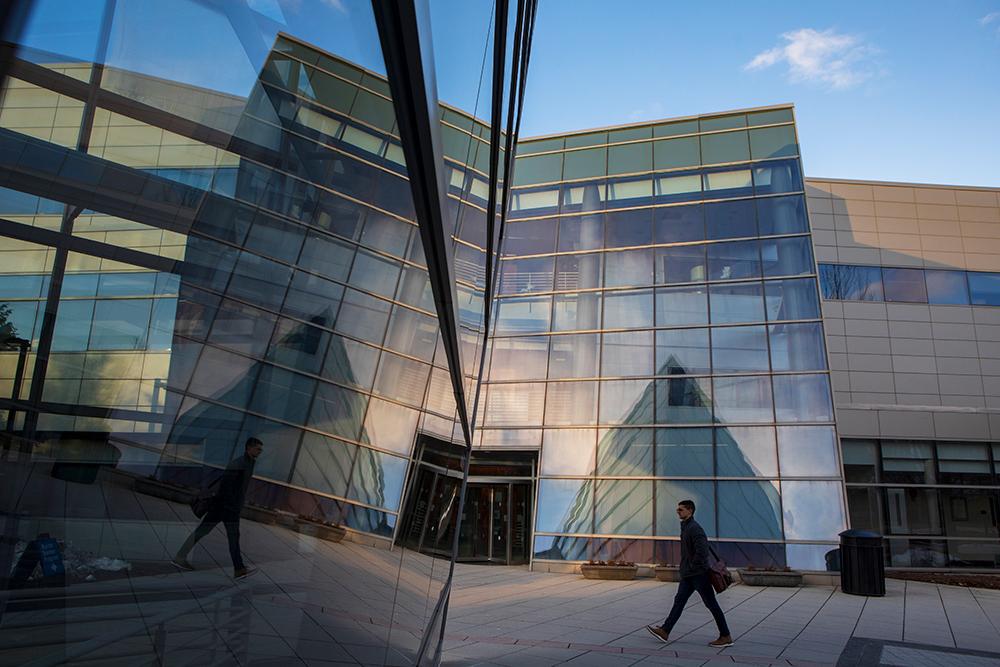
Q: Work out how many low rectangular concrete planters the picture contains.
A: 3